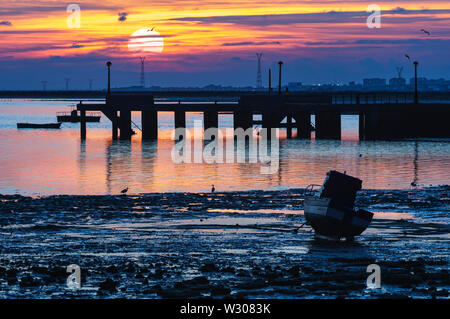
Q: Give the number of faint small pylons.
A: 3